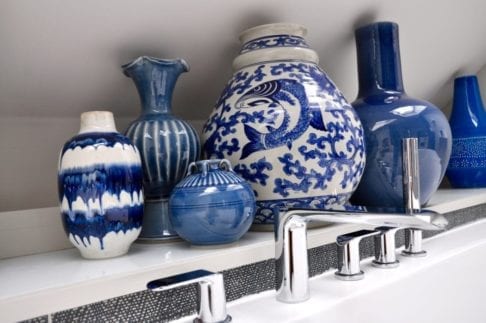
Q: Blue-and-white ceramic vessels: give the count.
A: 2